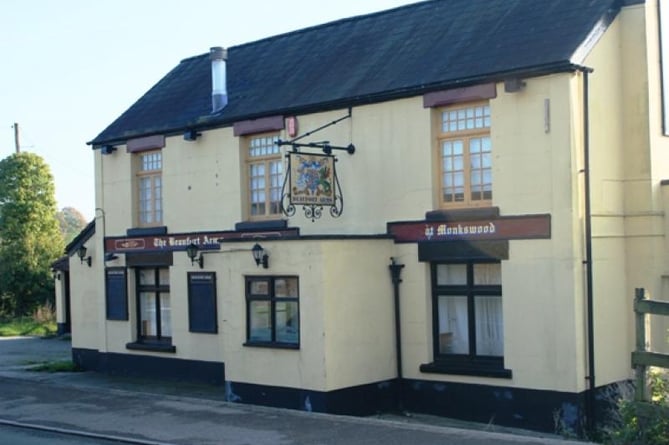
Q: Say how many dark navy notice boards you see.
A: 2